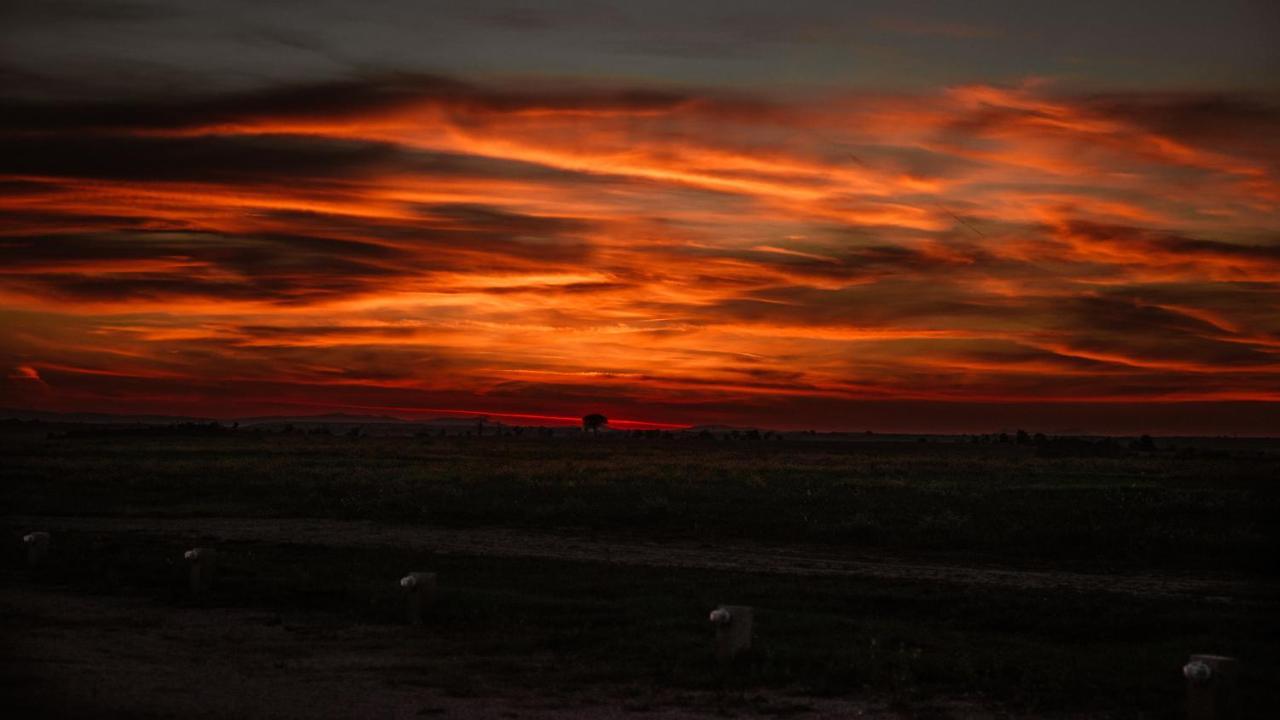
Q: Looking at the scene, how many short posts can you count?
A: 5